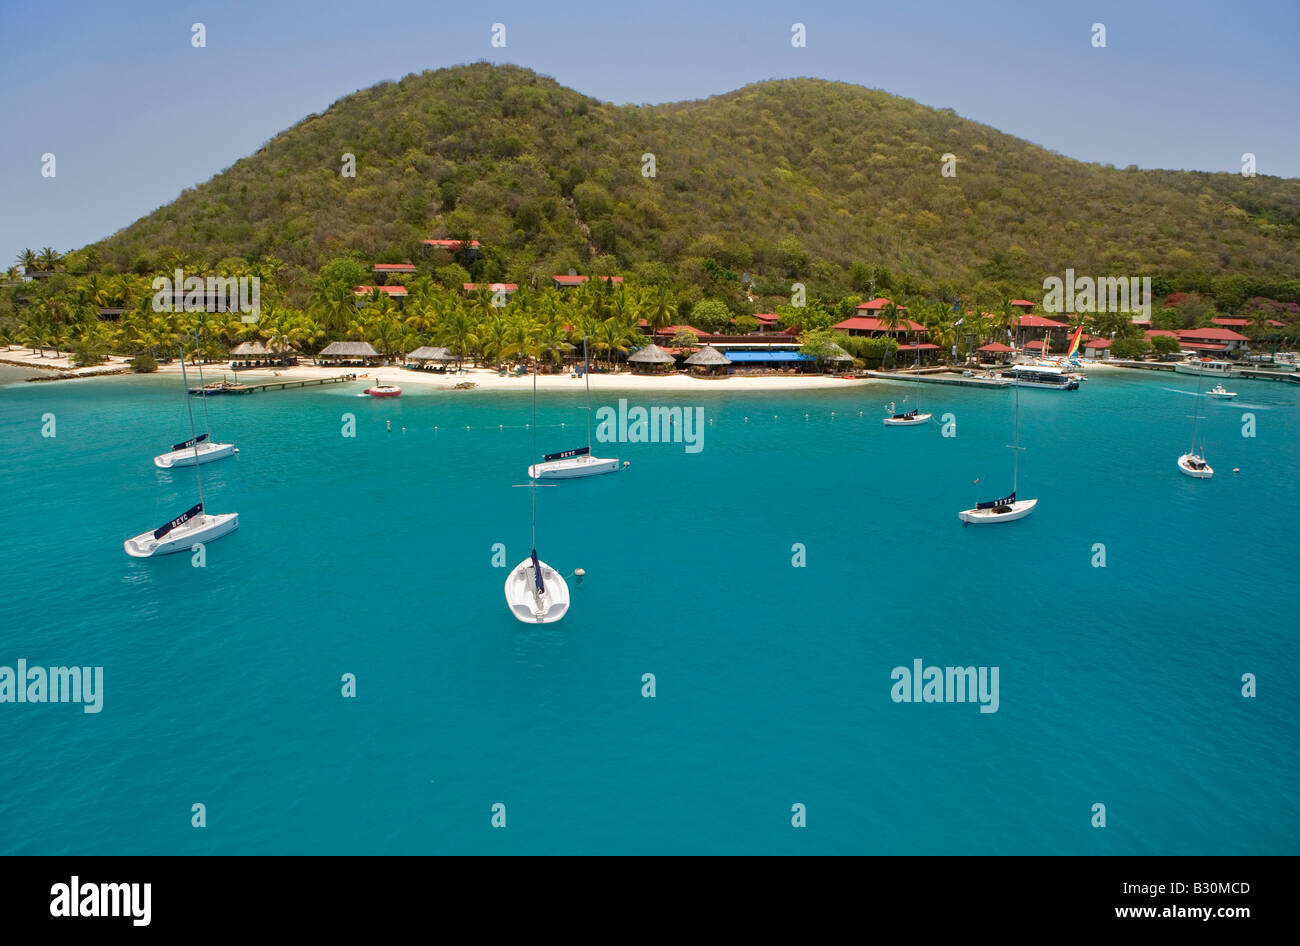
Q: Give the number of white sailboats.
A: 7